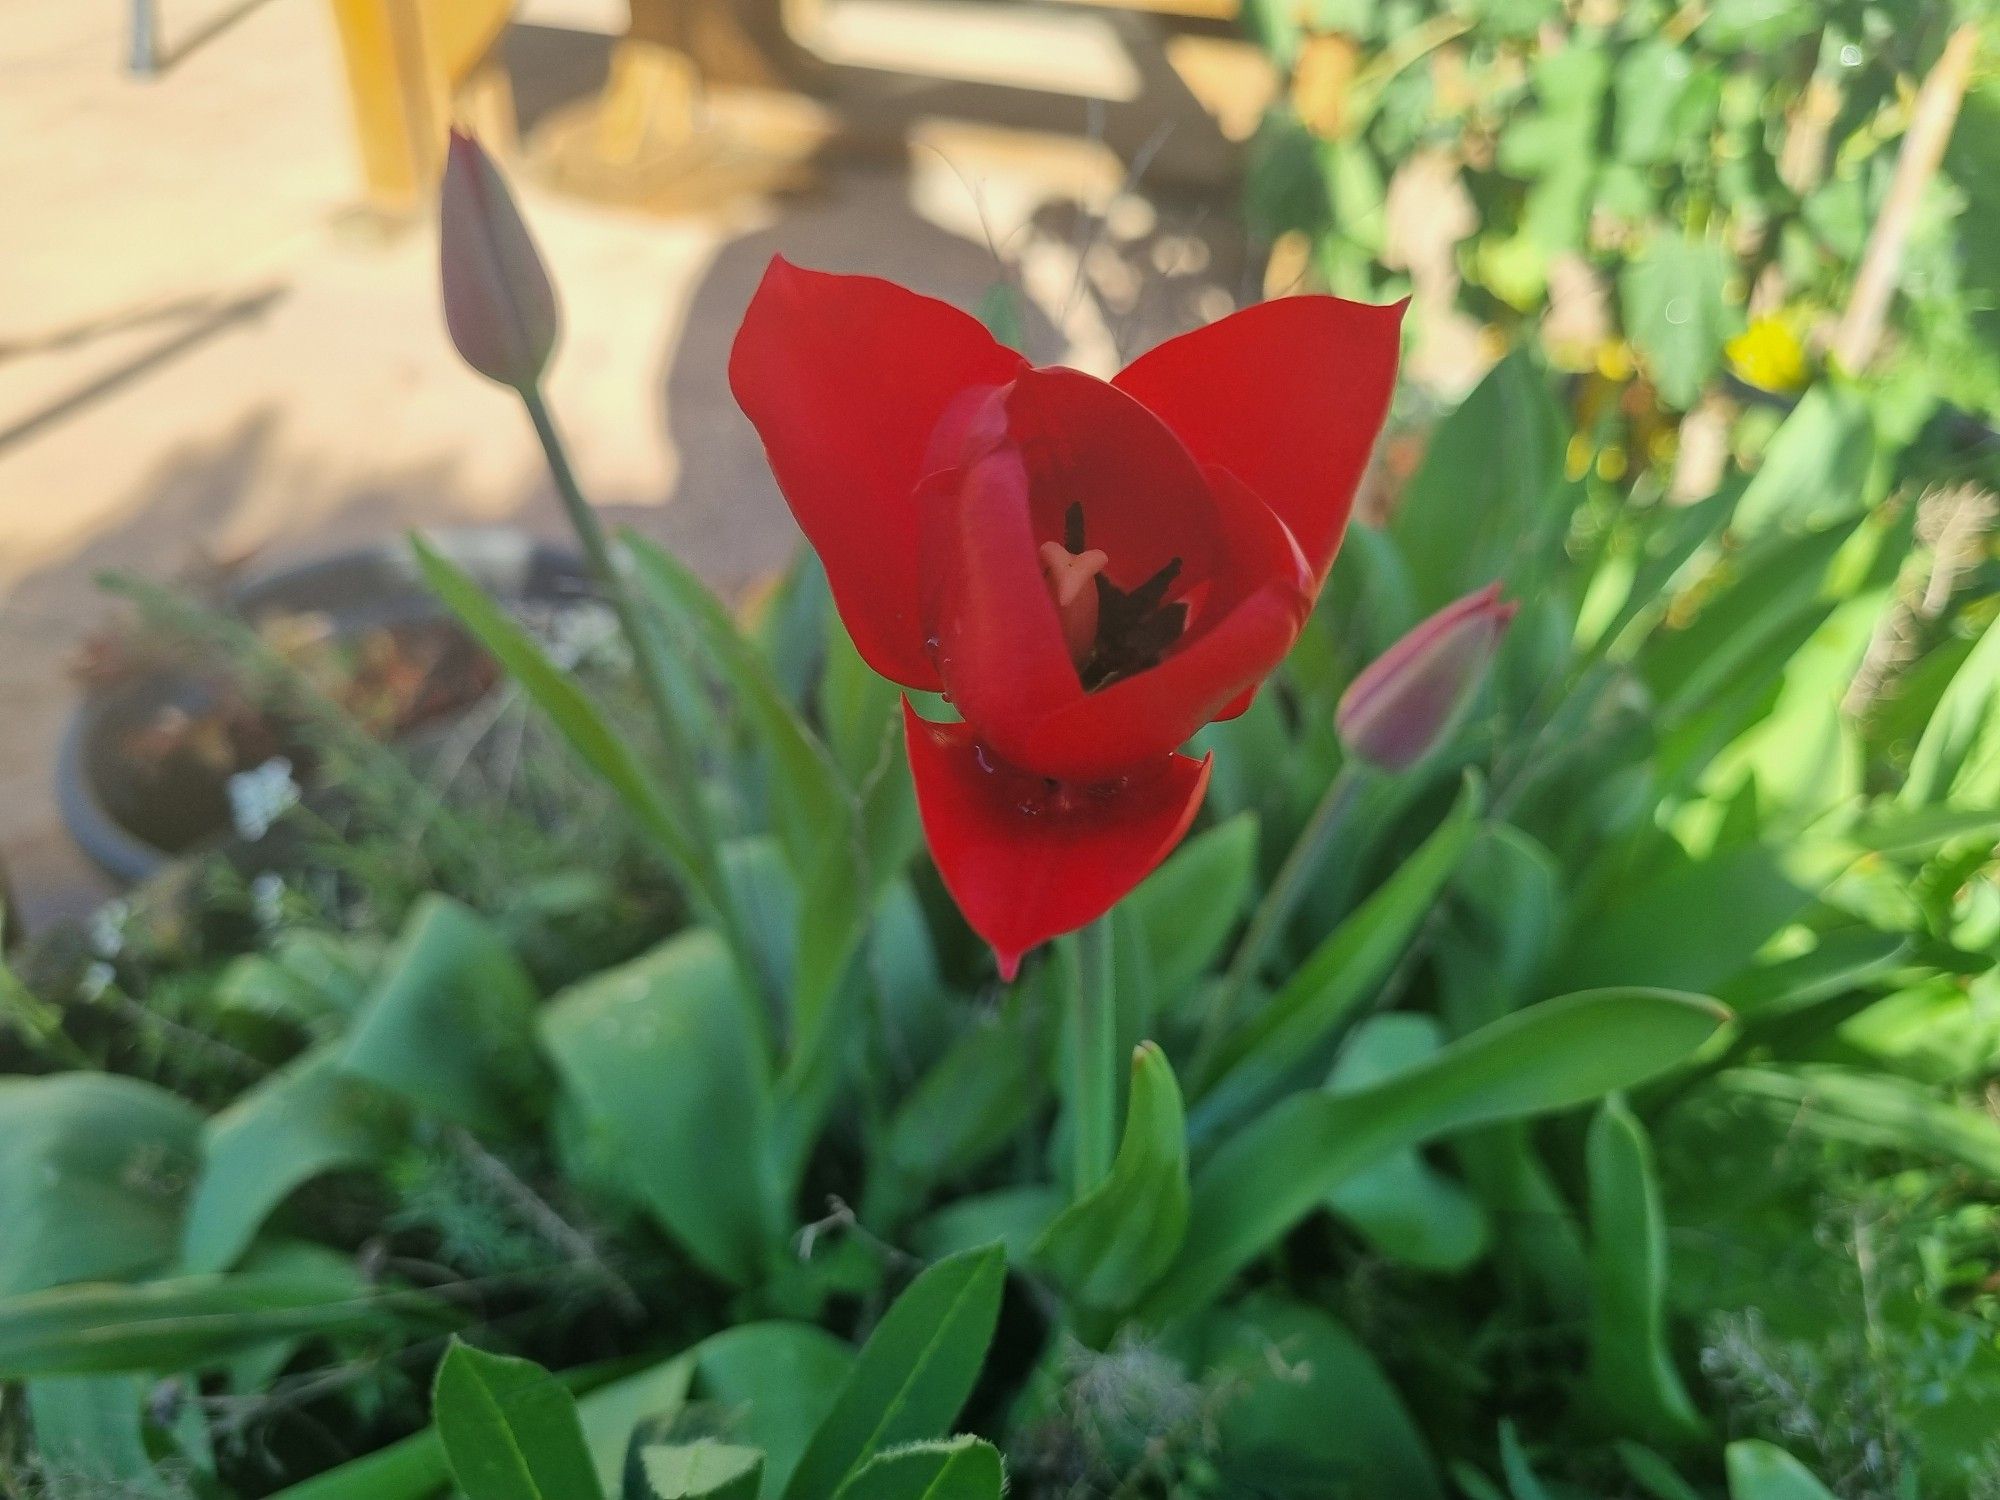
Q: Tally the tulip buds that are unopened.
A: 2